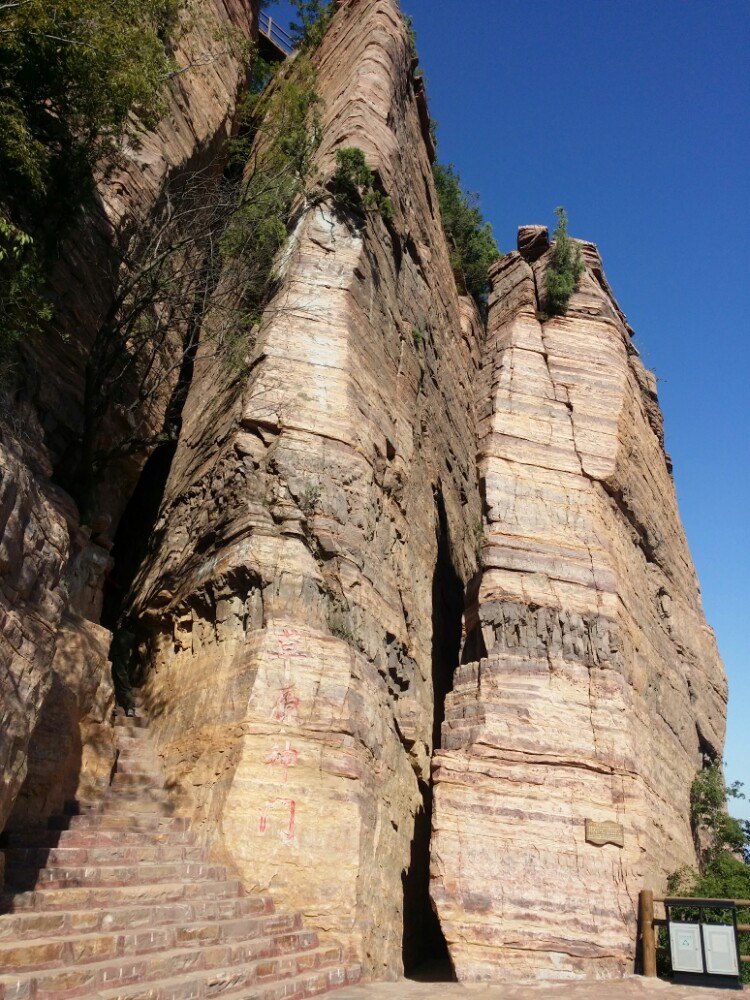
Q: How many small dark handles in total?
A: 2